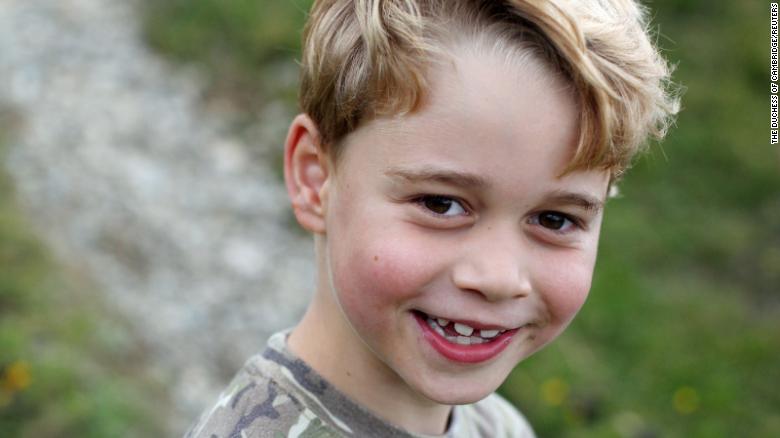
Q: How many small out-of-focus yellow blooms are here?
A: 3